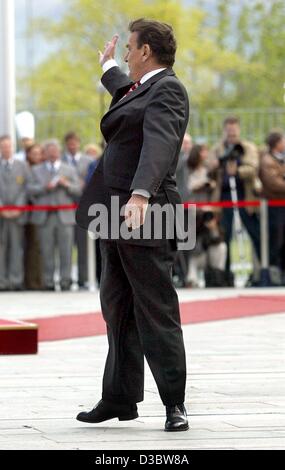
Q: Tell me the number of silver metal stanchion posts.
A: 2